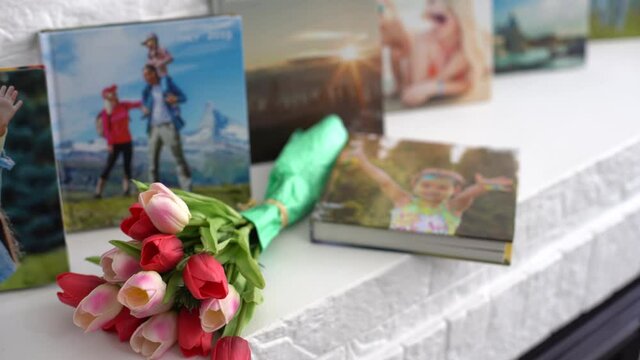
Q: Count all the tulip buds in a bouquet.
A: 13